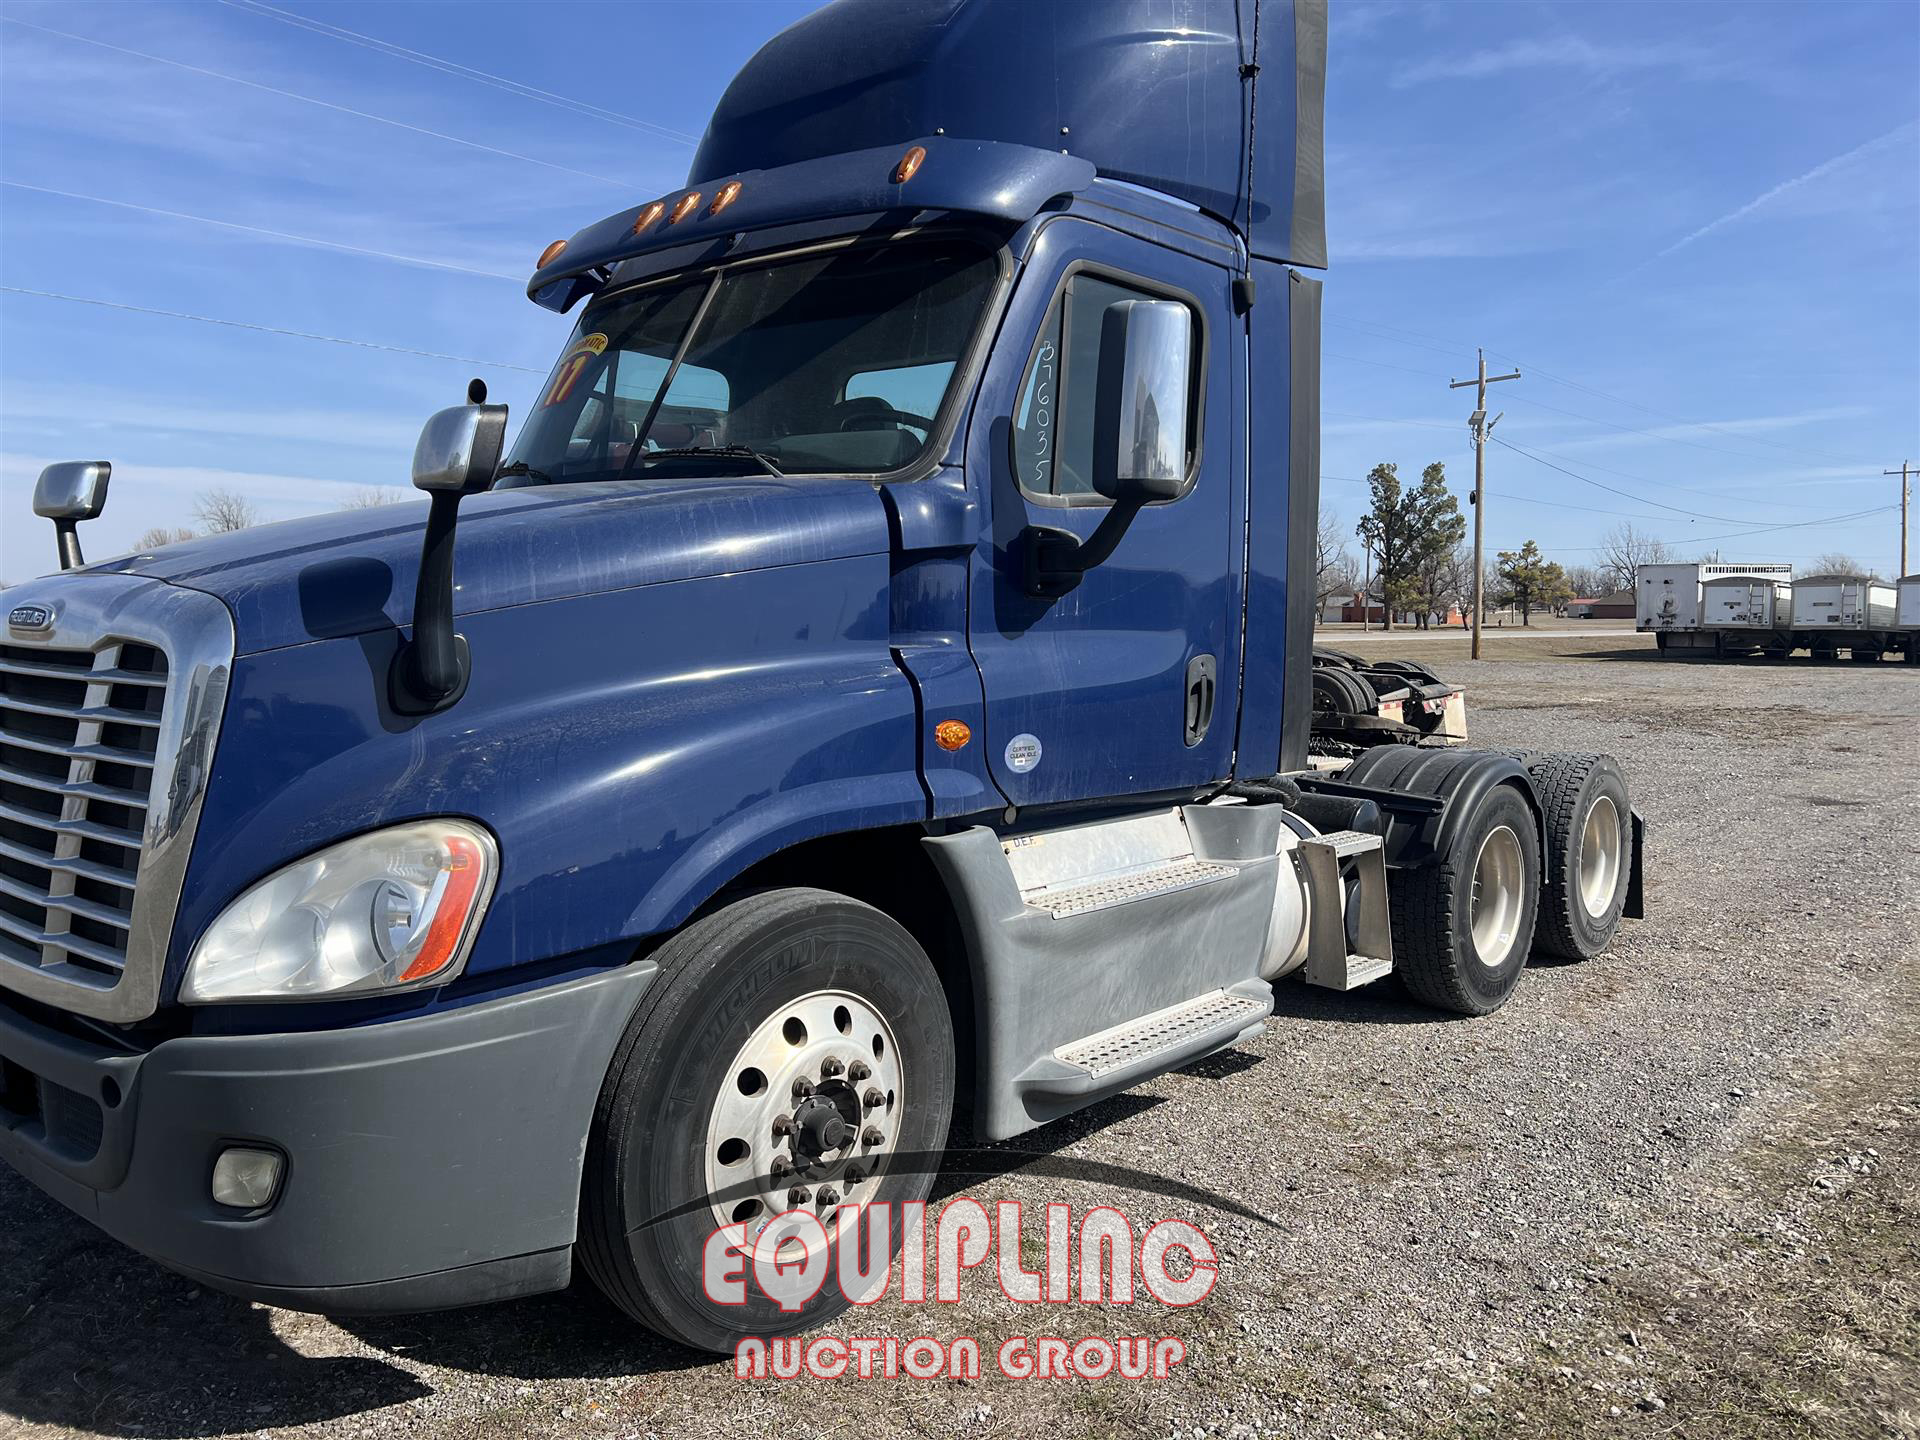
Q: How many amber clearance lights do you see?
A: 5